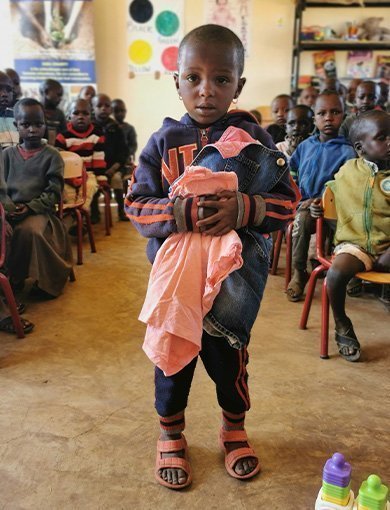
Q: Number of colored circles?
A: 4